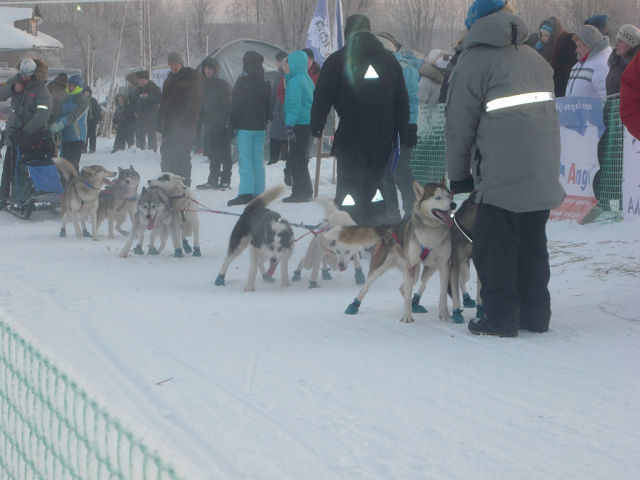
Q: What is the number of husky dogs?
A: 8